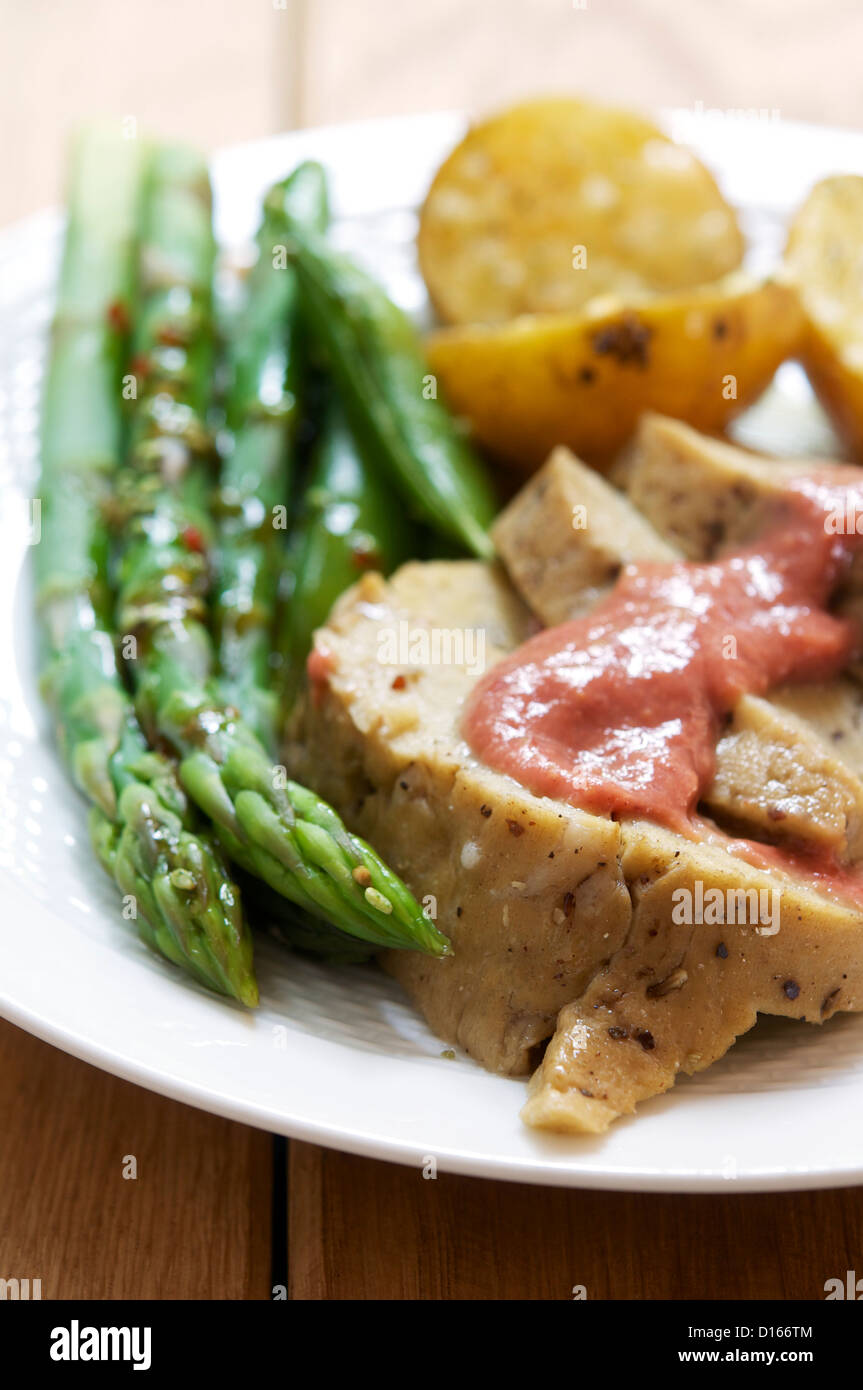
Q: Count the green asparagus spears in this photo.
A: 3